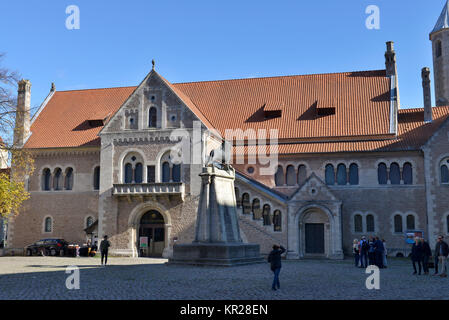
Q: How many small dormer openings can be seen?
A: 3